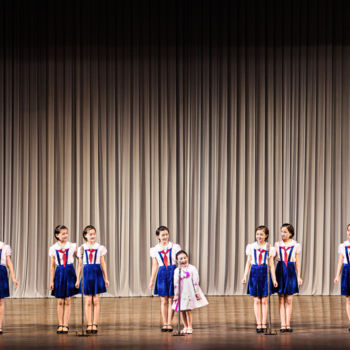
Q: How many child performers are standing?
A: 8